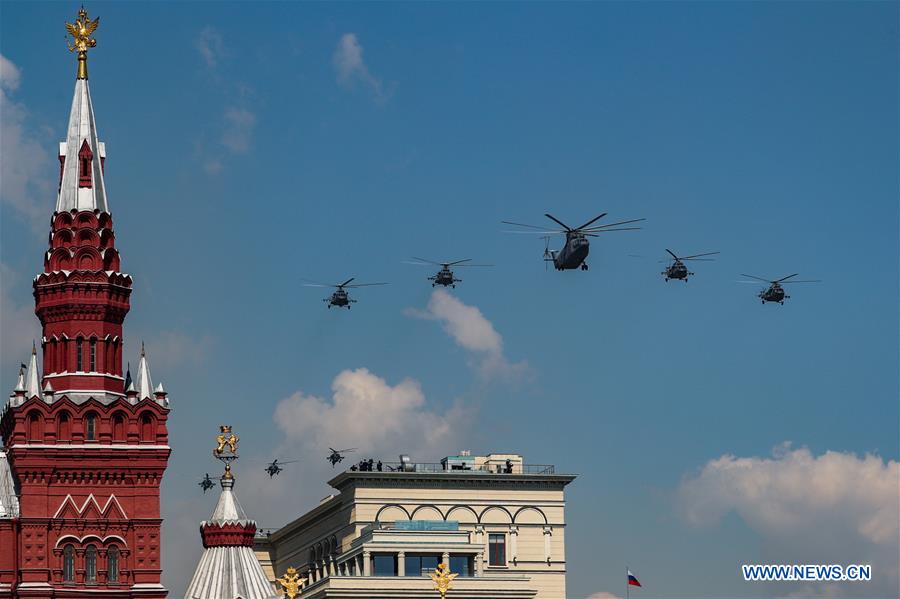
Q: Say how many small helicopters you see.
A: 7